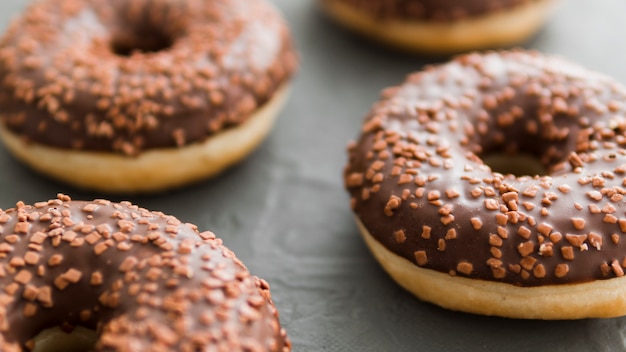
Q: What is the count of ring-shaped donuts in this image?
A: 4